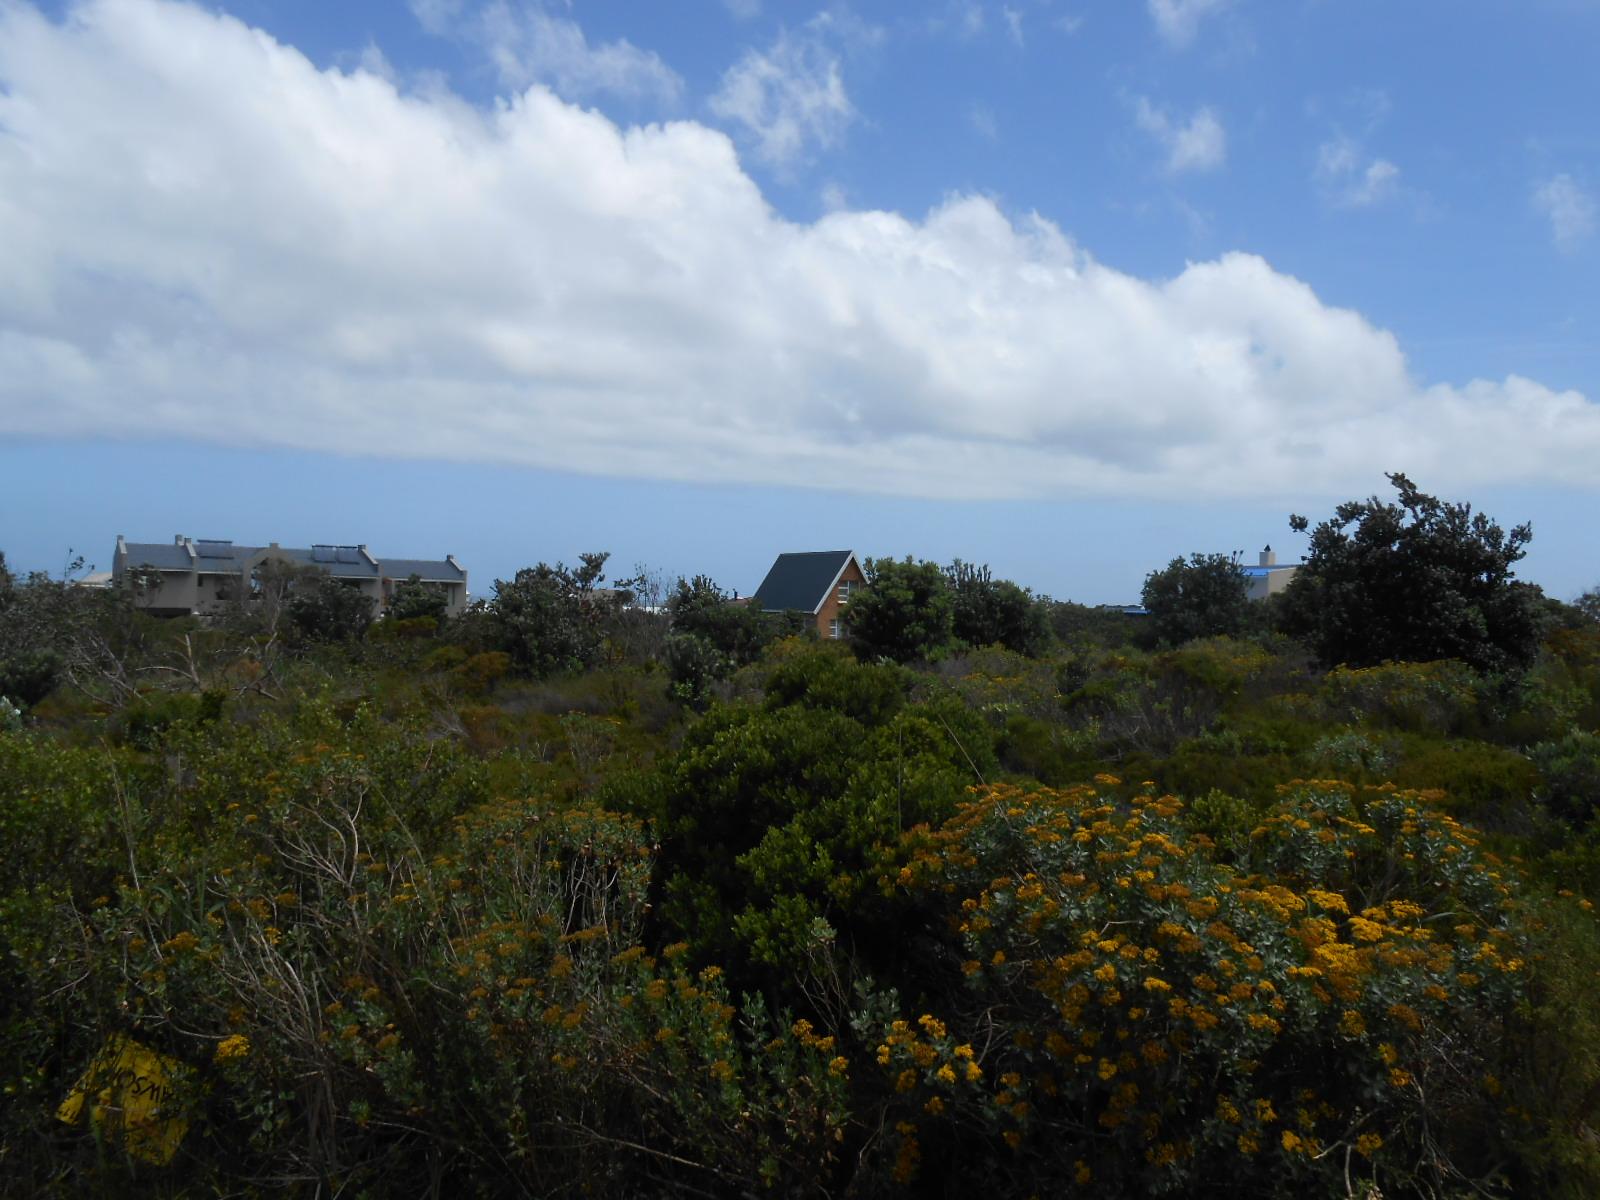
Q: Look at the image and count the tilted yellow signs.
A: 1